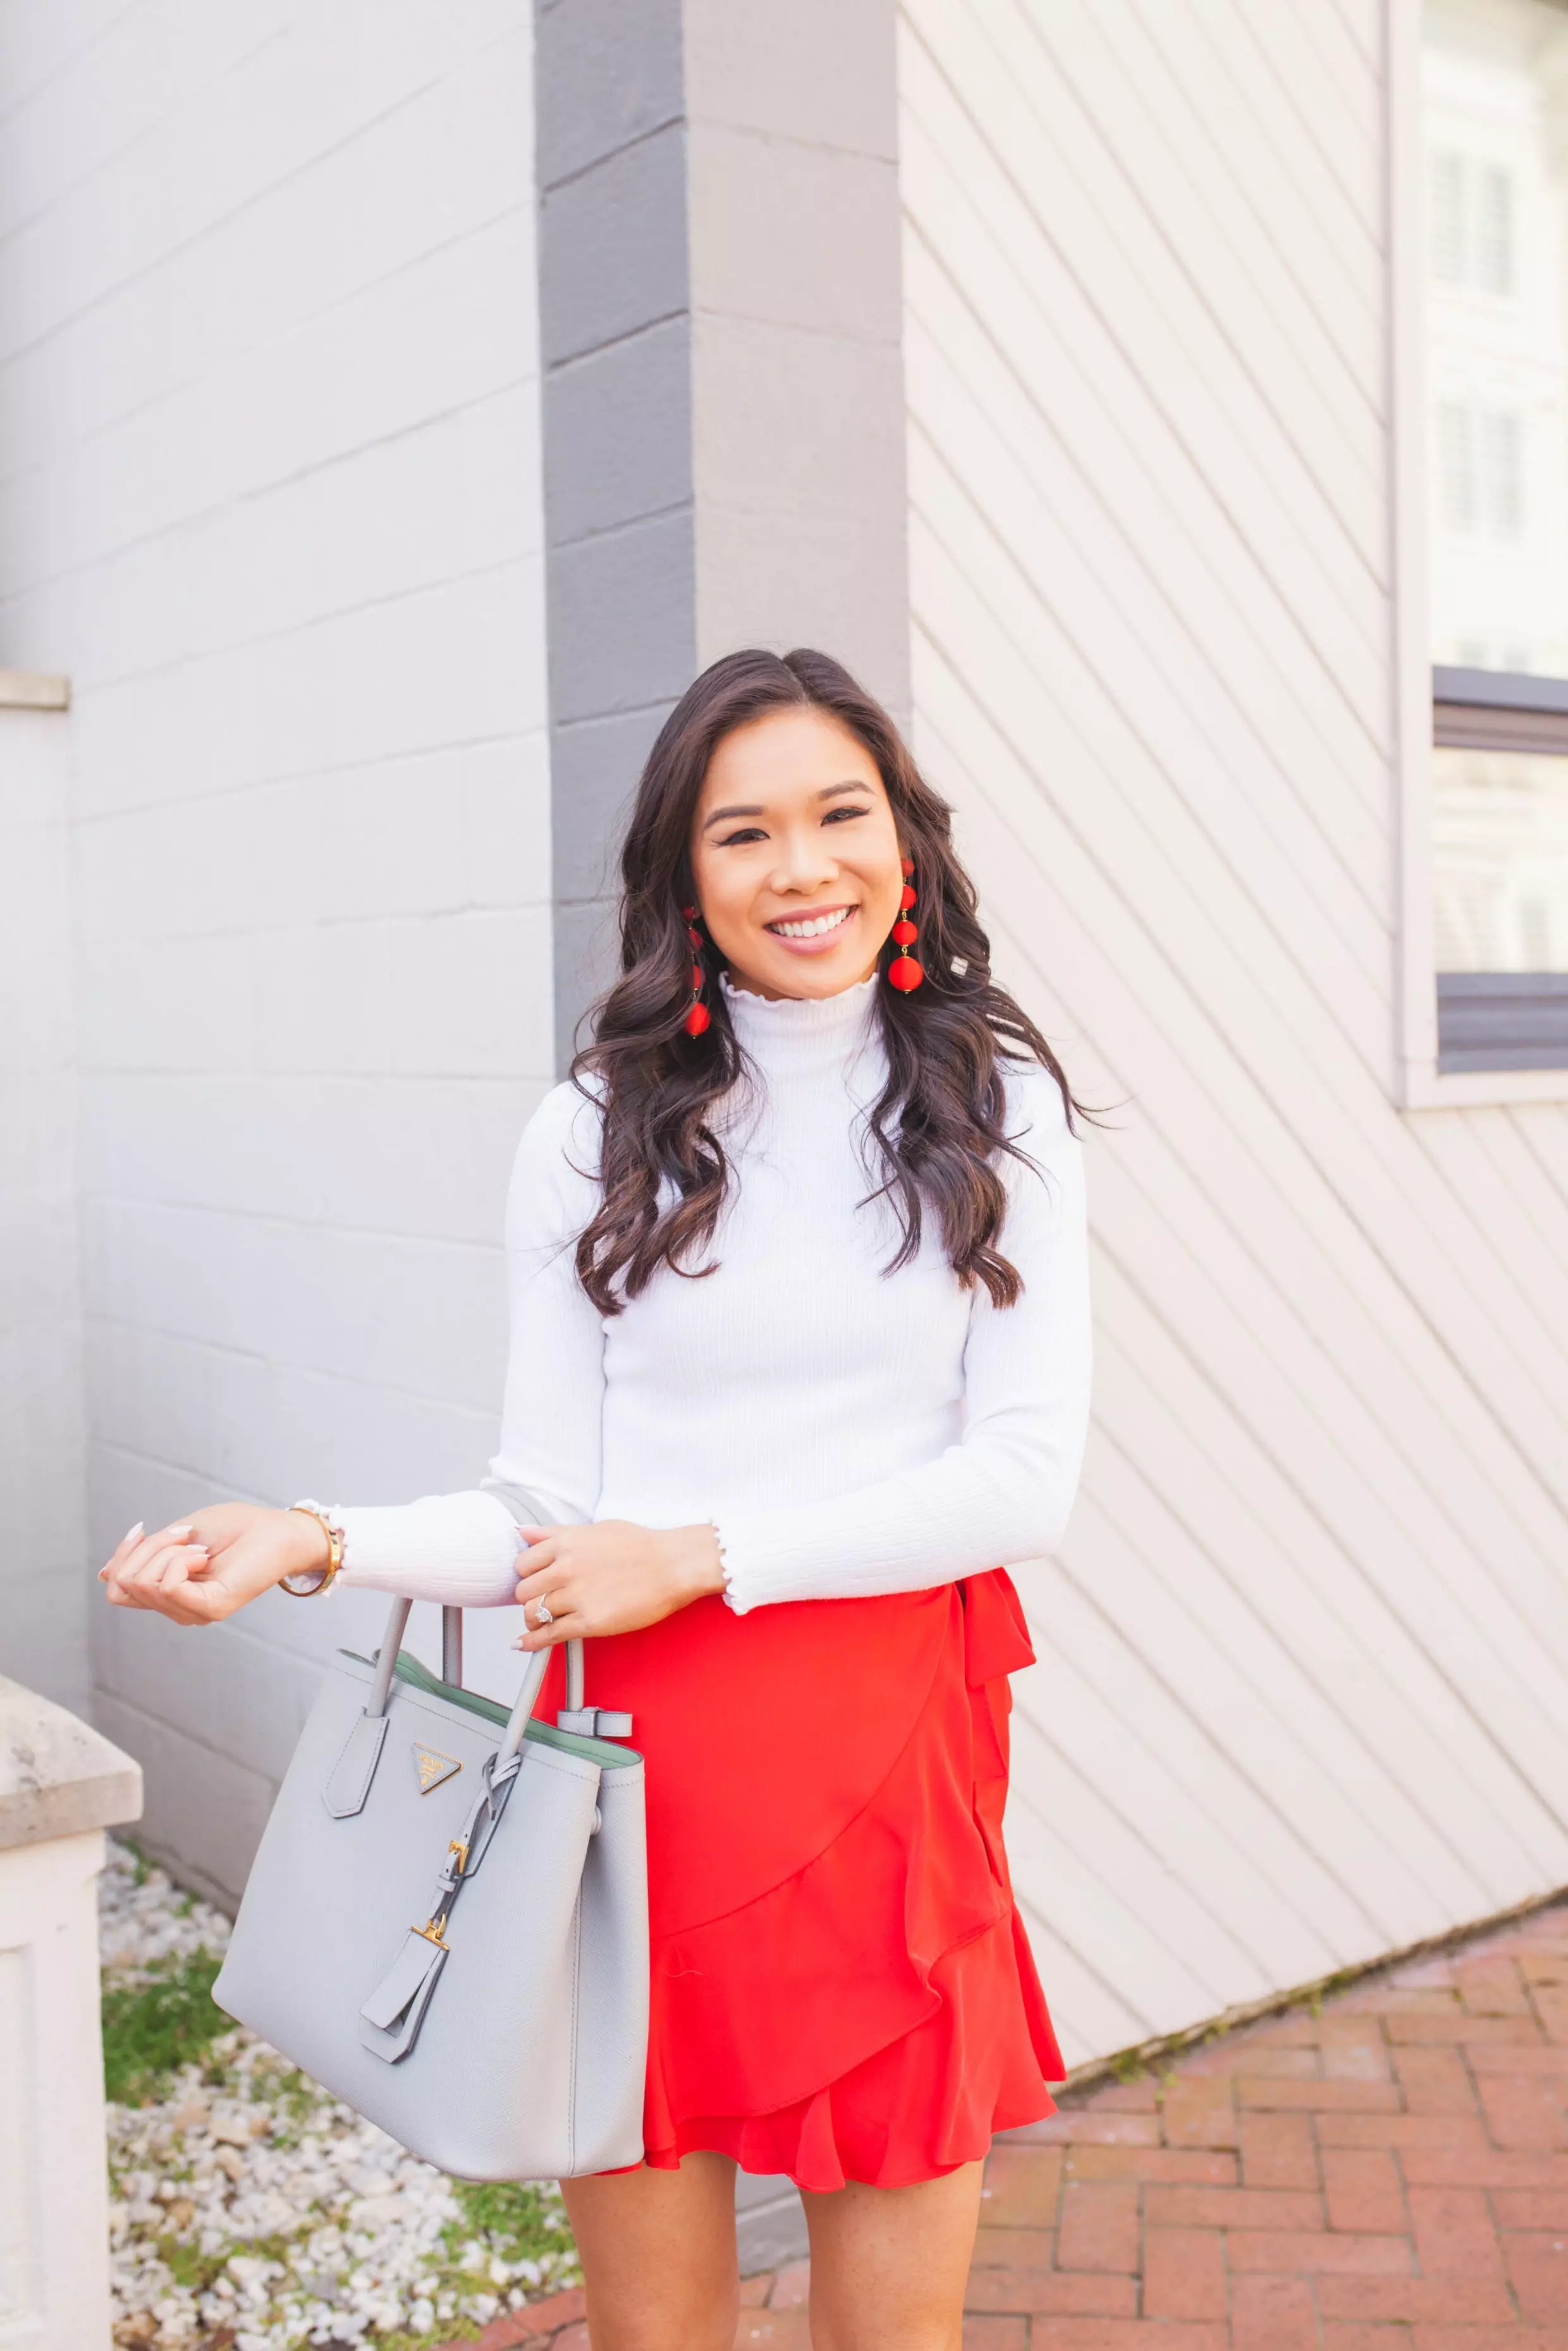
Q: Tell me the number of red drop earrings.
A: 2